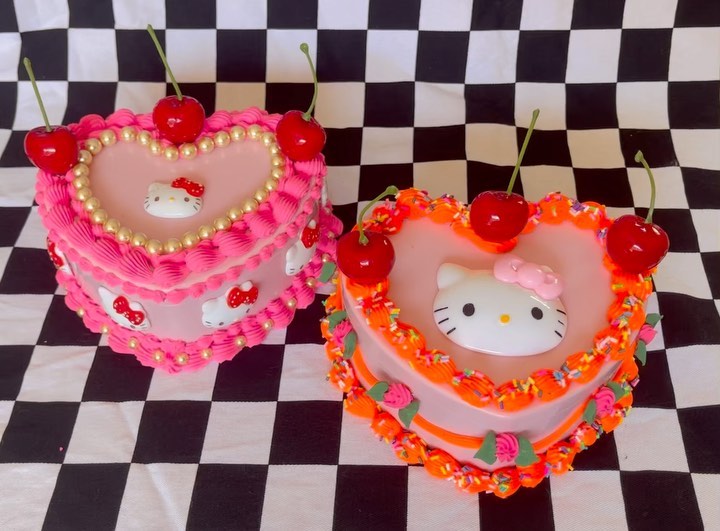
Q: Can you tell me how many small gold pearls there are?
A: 13